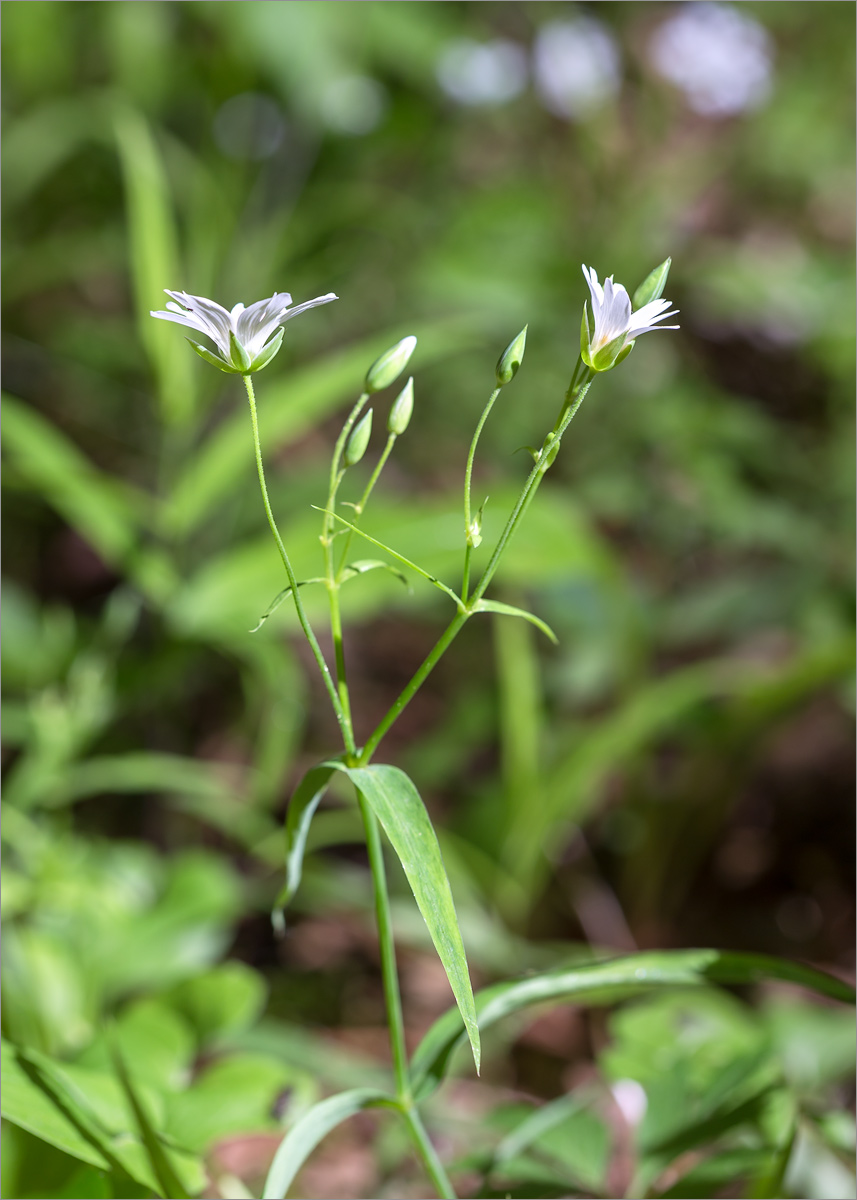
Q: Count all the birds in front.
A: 0